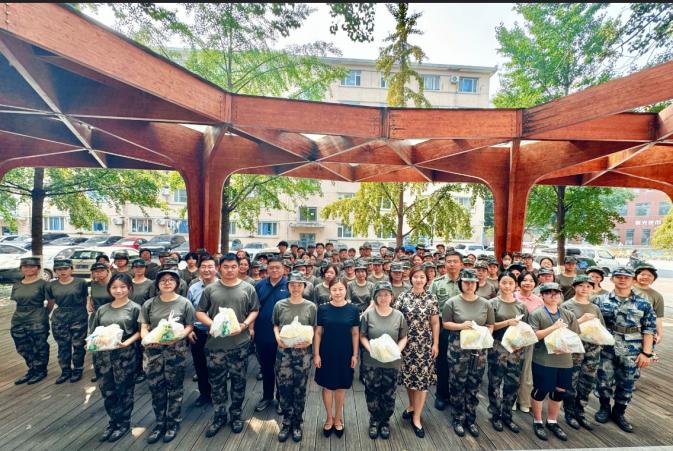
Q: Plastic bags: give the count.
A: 9